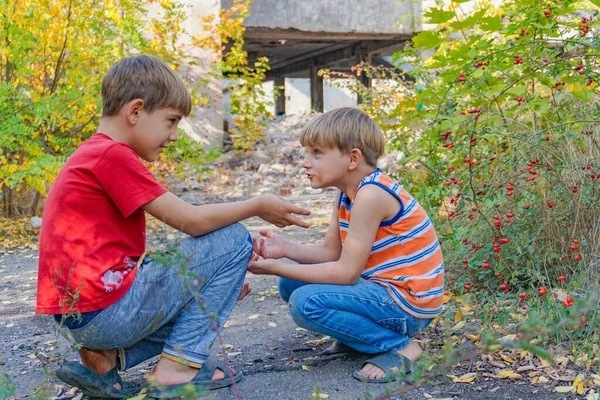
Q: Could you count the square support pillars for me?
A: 3